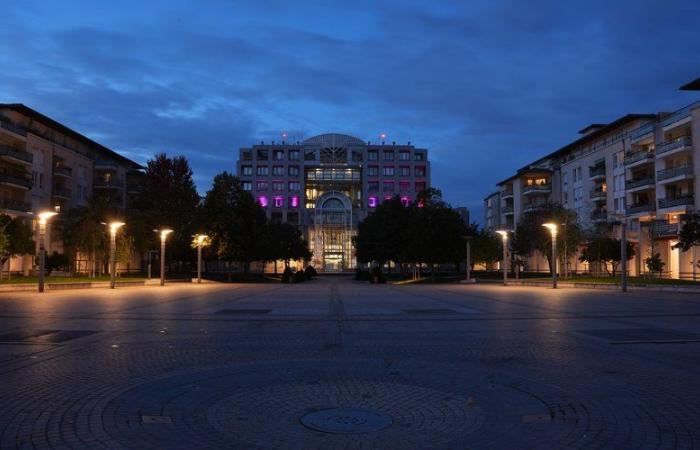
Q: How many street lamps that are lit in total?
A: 6